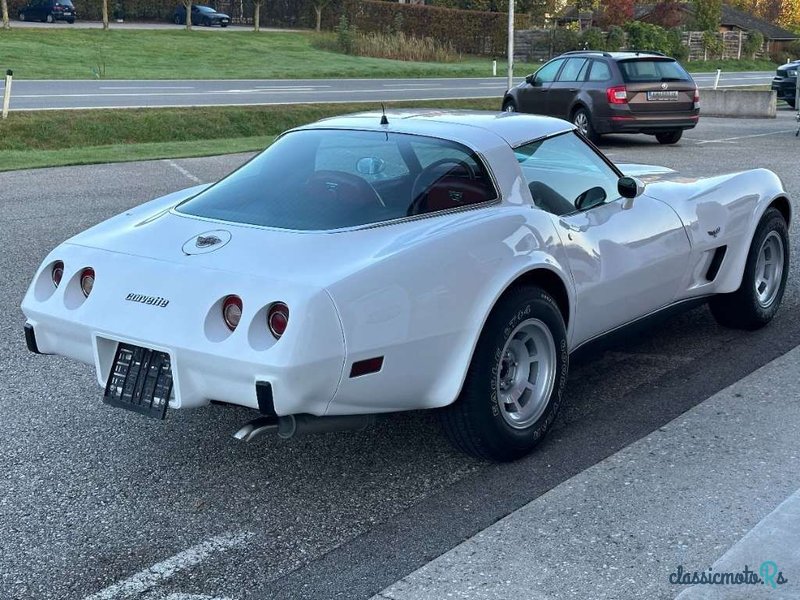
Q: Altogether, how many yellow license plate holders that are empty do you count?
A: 0